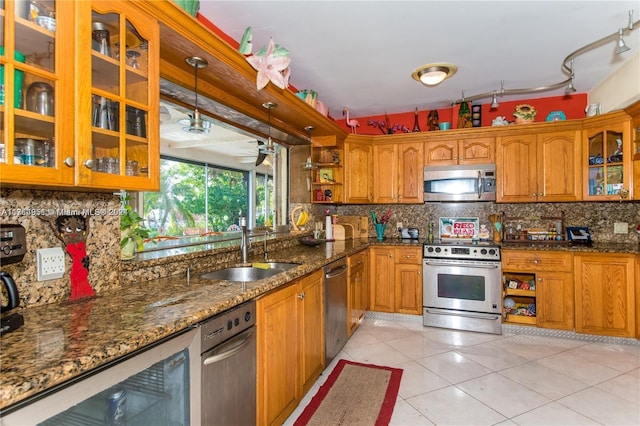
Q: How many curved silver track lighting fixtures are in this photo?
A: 1